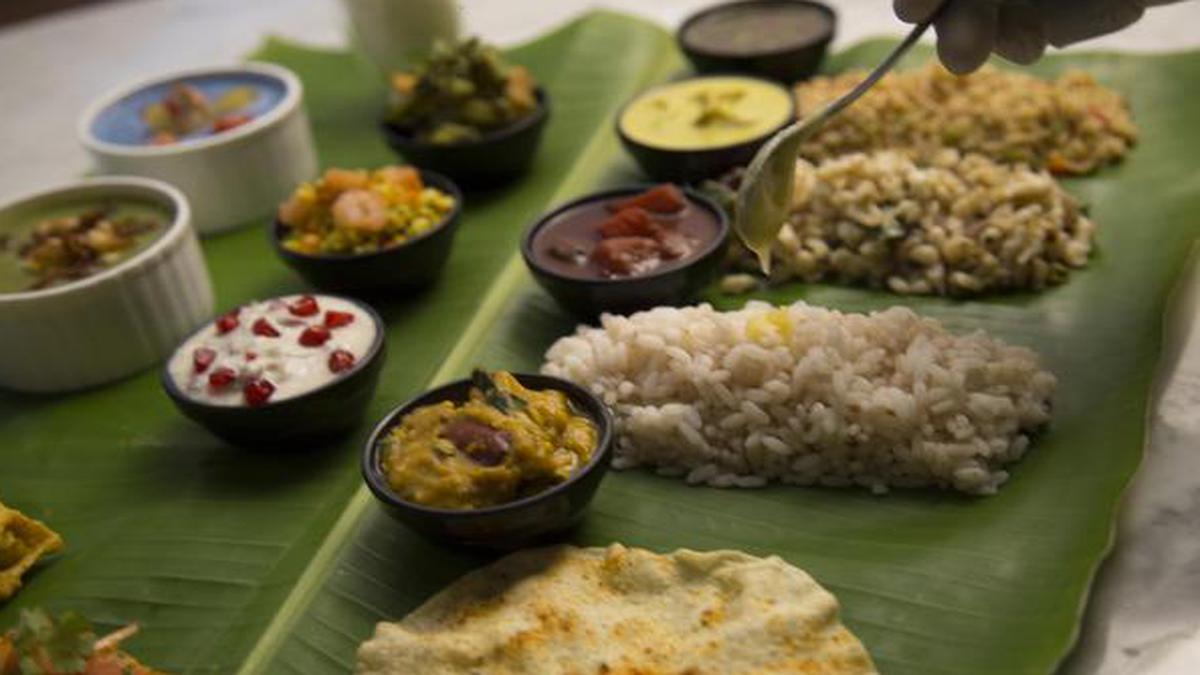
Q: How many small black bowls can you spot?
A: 7